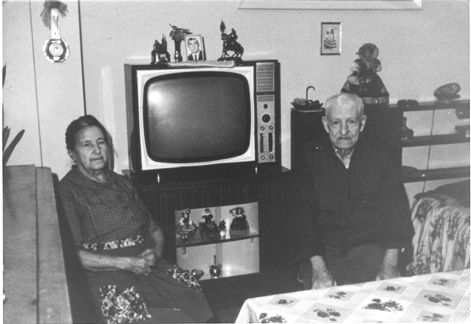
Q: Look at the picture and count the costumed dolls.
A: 4